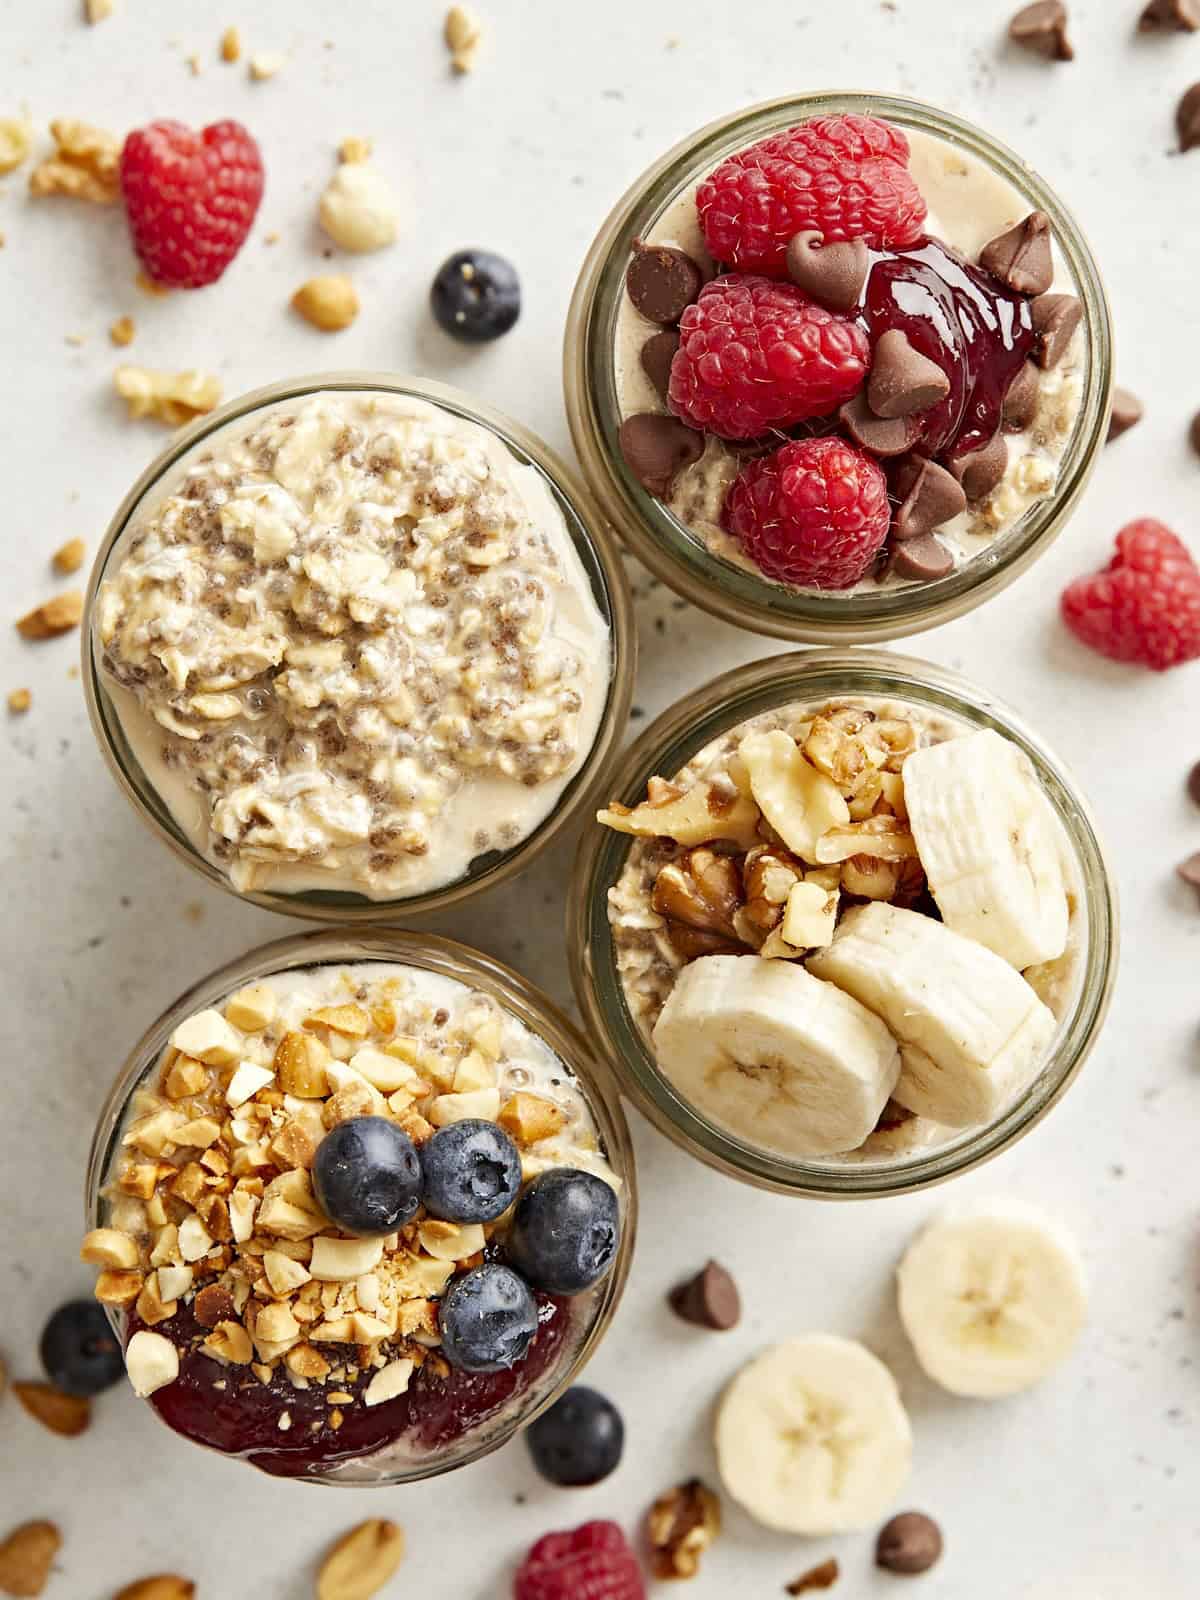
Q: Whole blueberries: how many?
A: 7